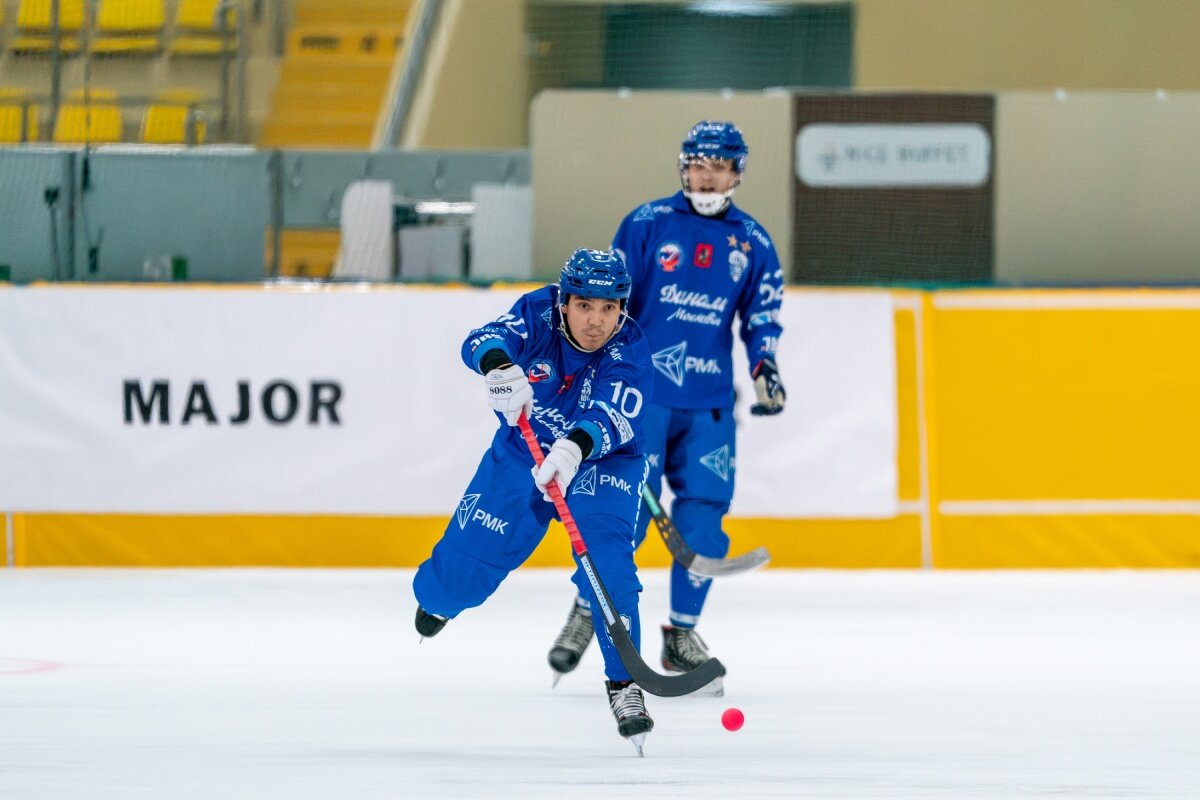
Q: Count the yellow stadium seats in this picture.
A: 6